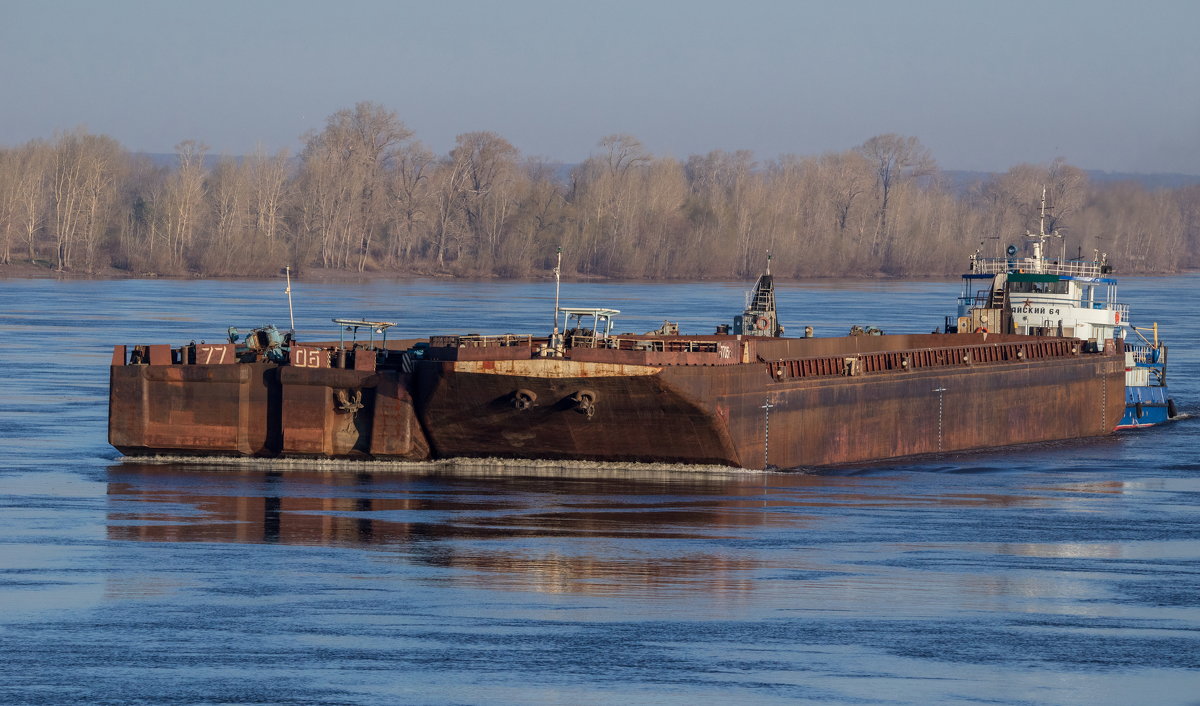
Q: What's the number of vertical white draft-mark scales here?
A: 3